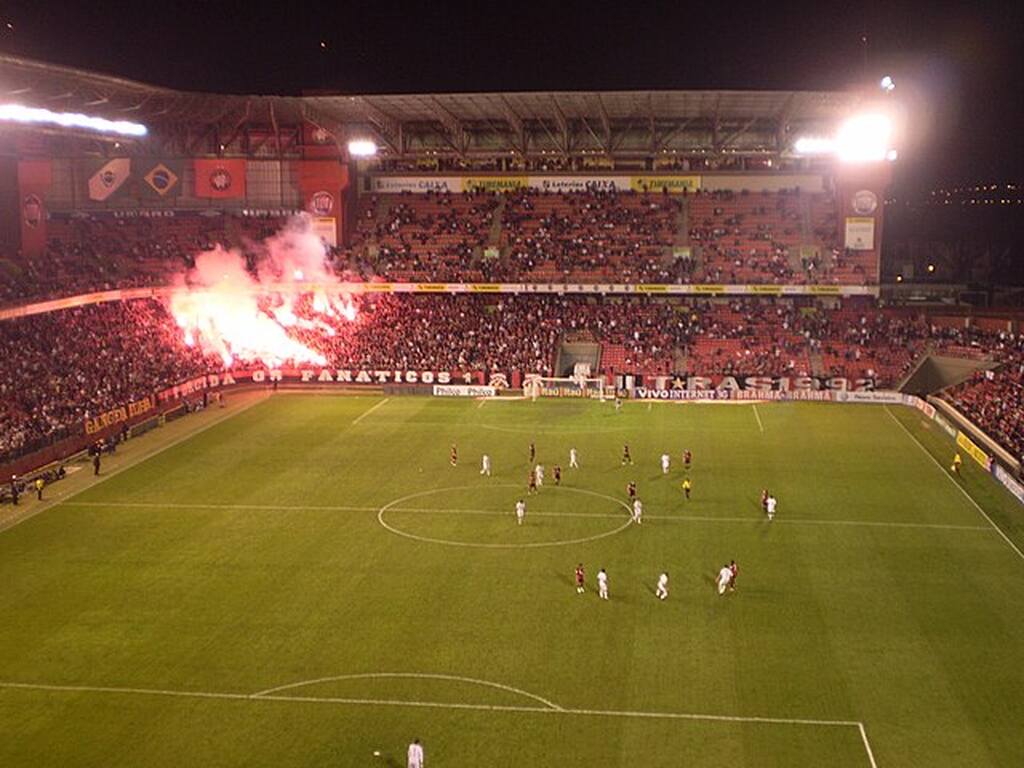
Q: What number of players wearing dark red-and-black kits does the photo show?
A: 10